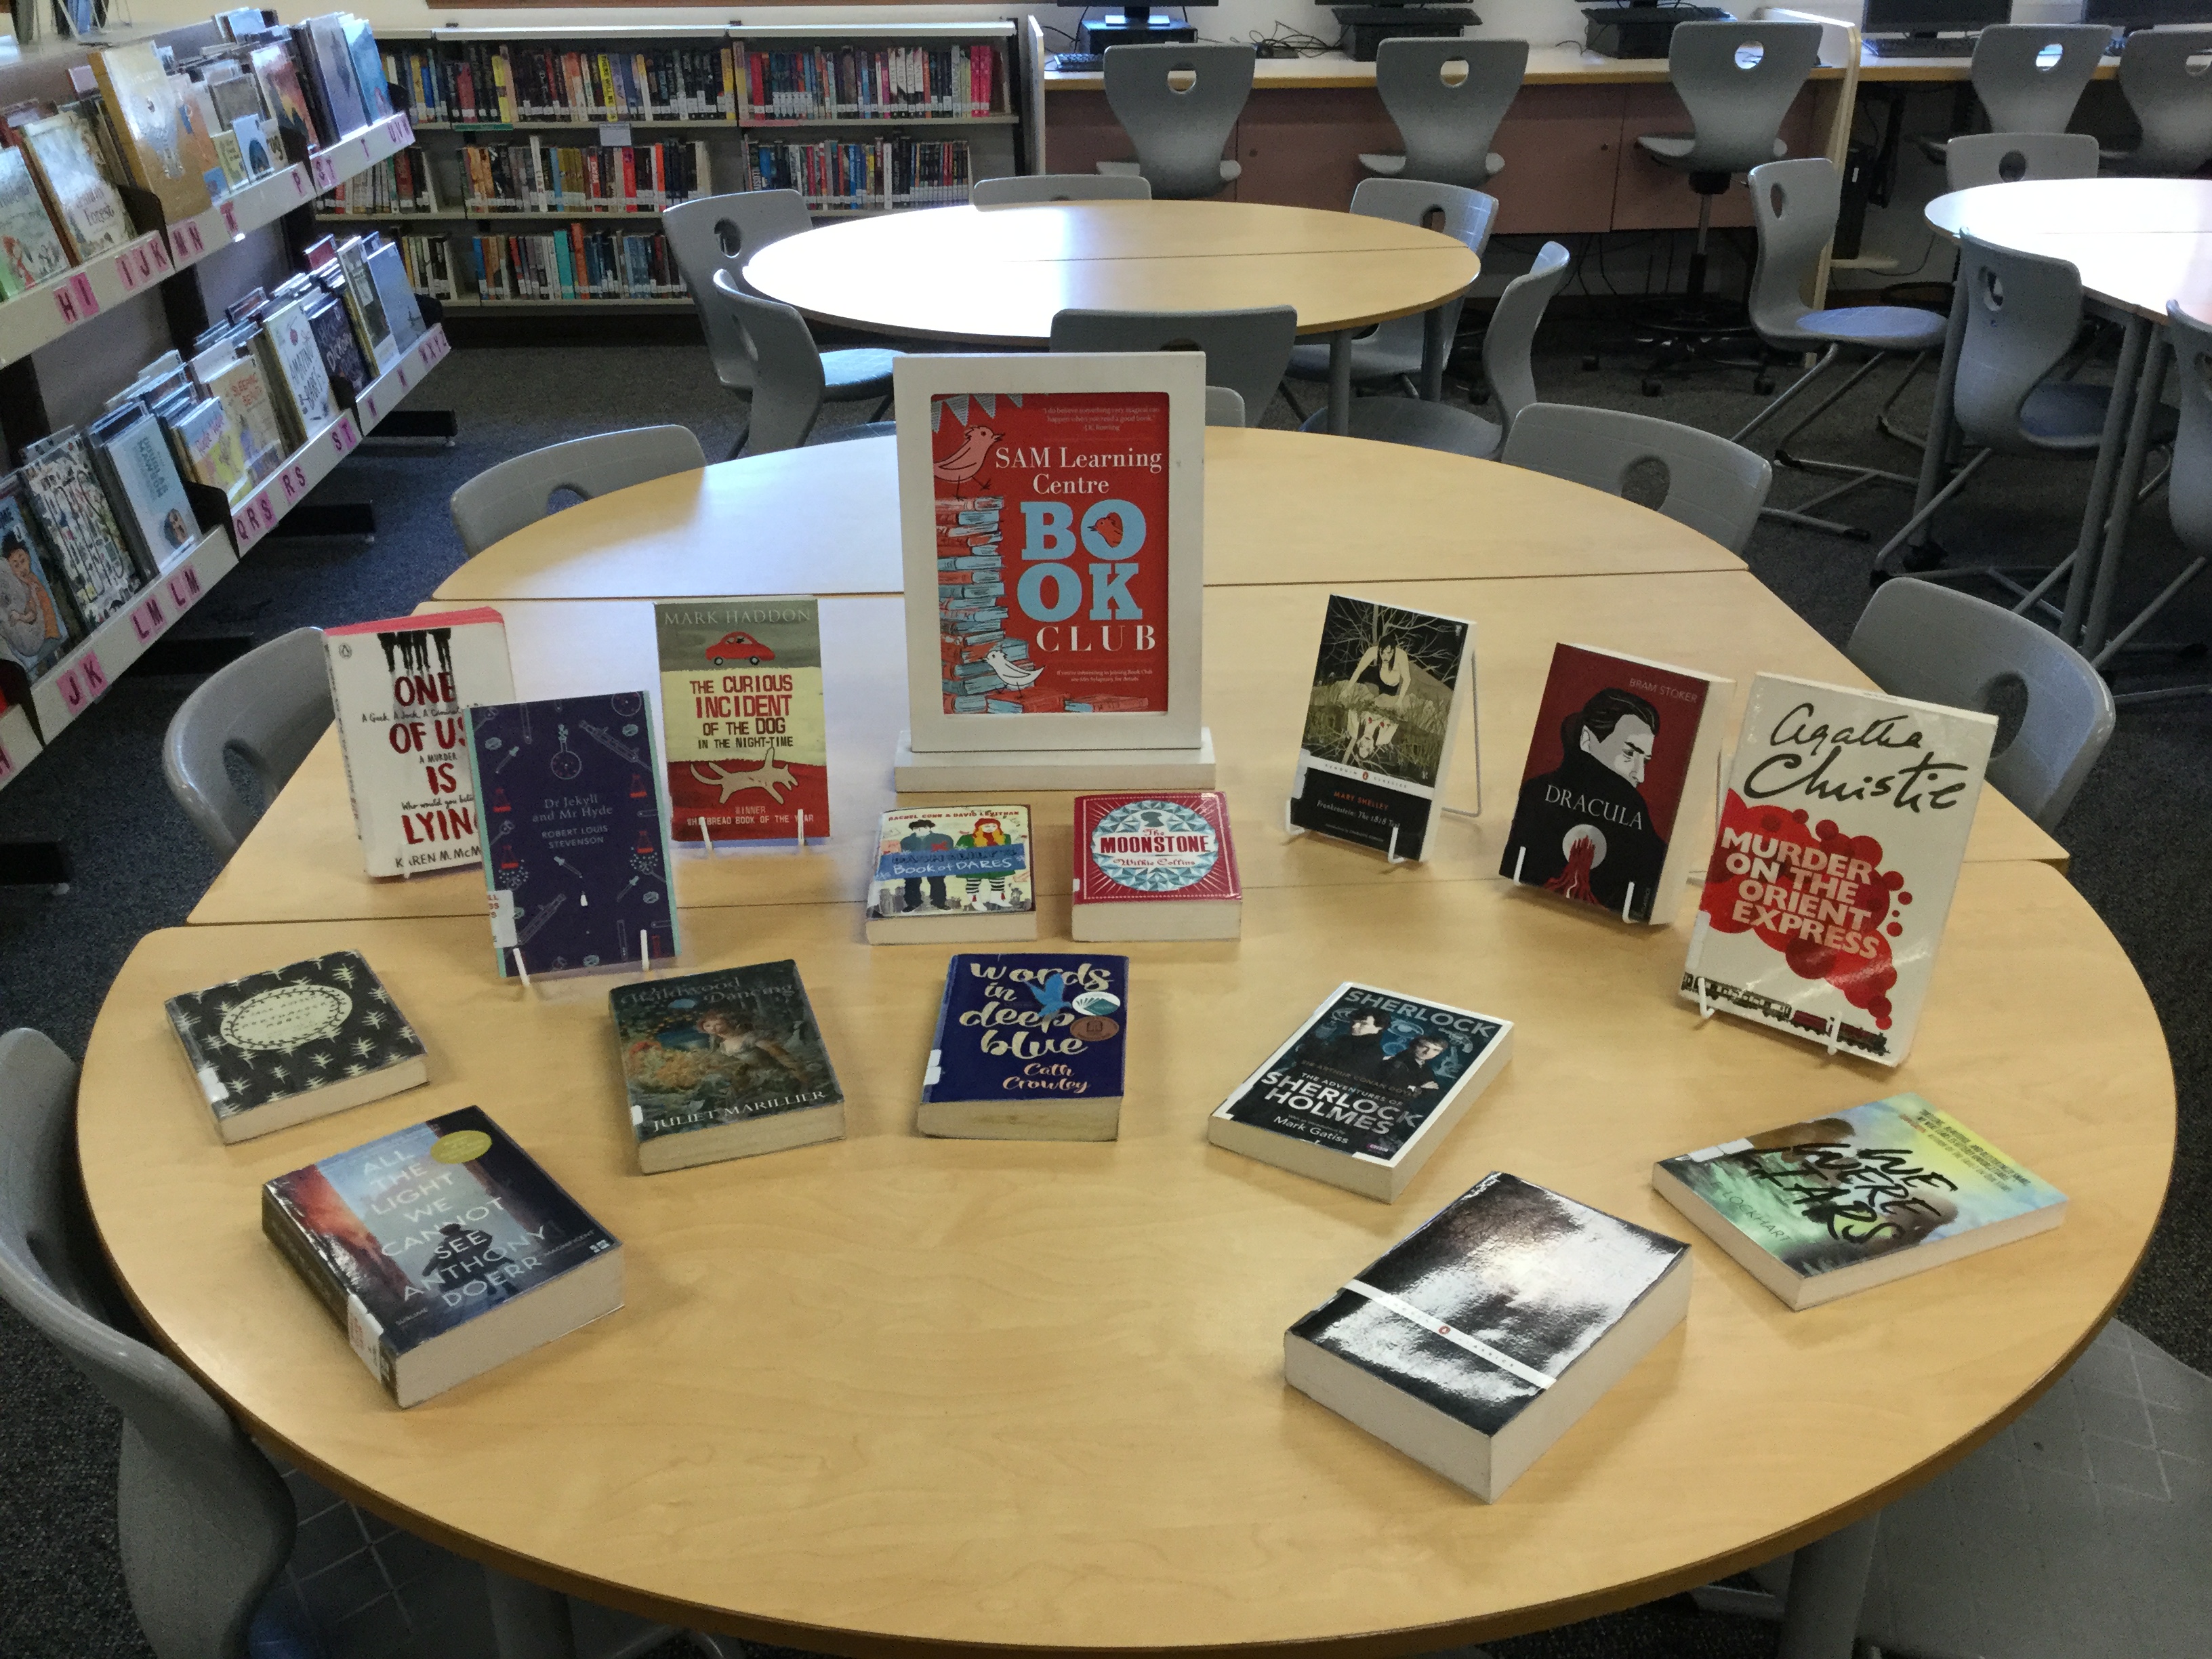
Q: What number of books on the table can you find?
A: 15